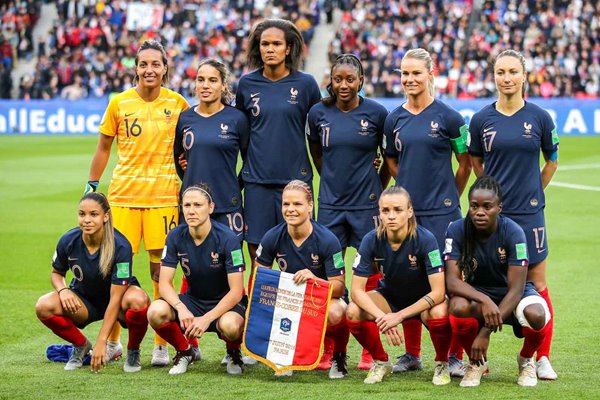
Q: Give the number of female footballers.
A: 11